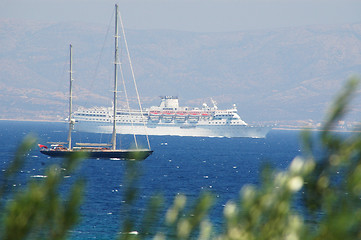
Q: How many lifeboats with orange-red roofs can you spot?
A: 5